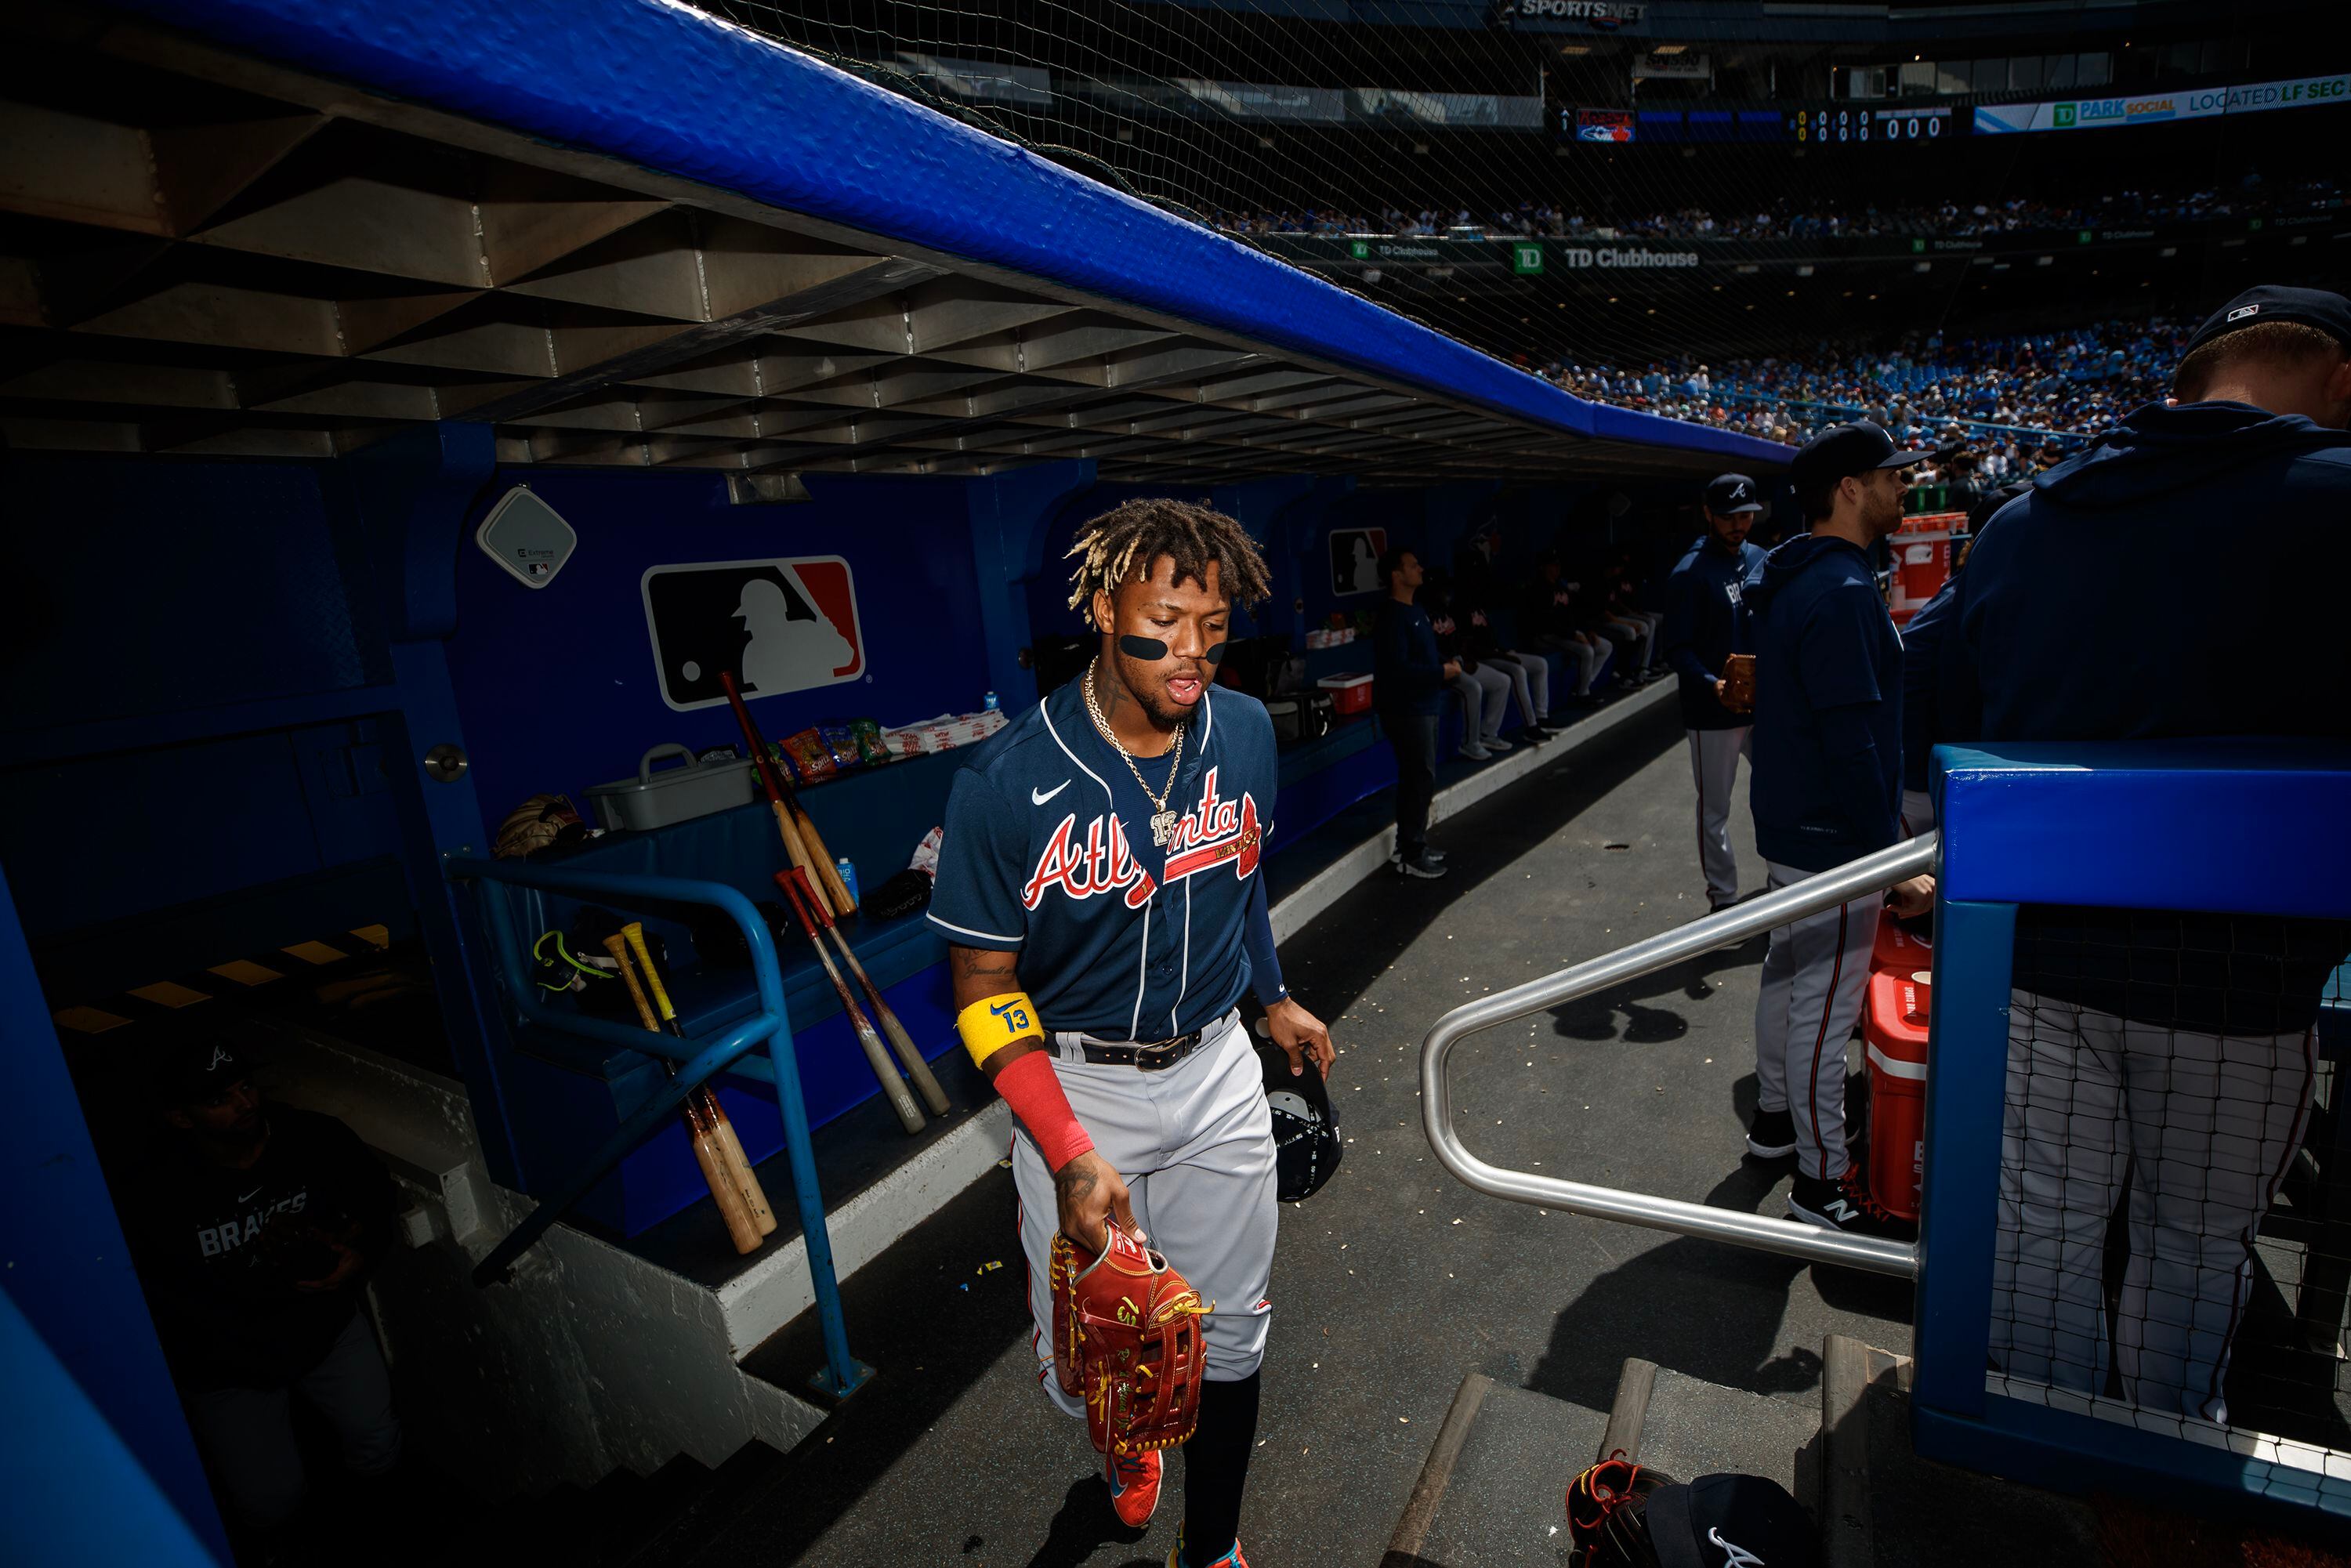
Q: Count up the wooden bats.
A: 6